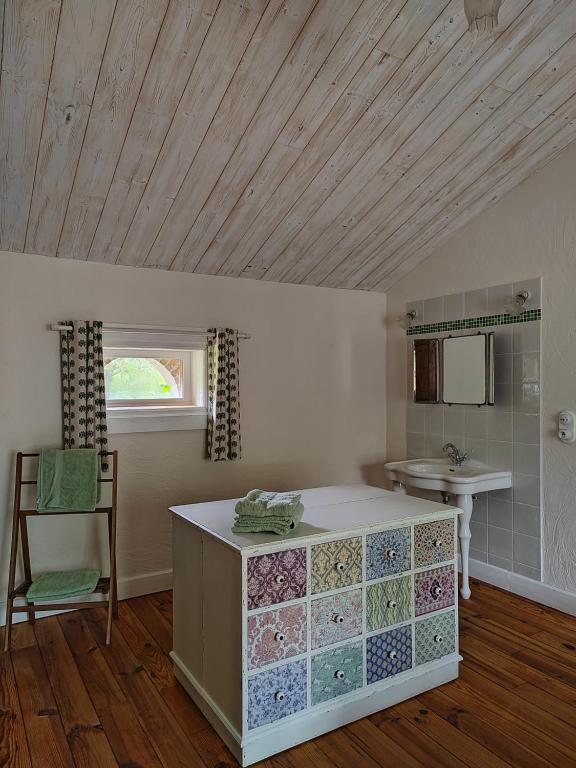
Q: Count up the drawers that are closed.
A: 12